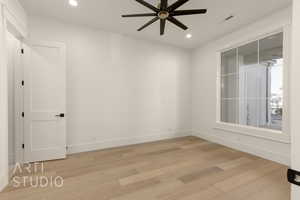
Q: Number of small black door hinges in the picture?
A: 4